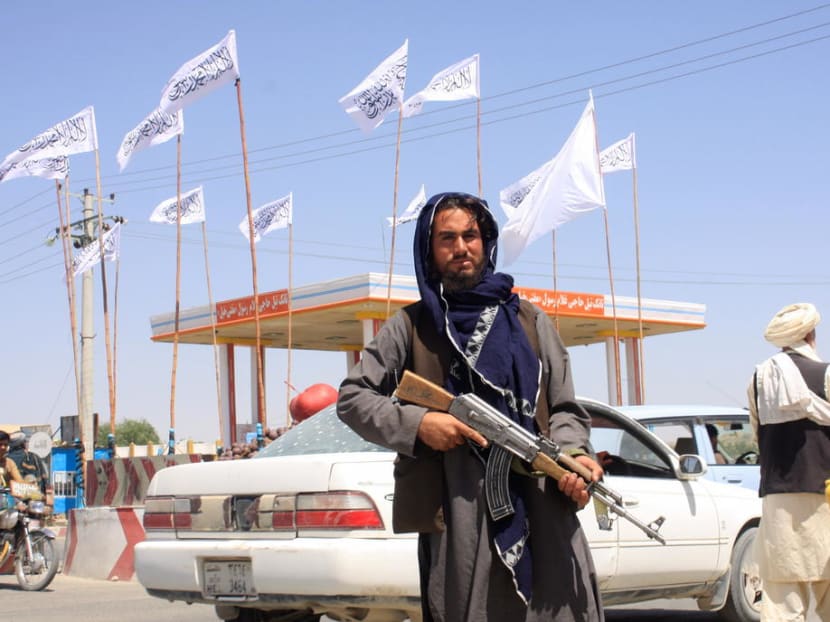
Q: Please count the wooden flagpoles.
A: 13